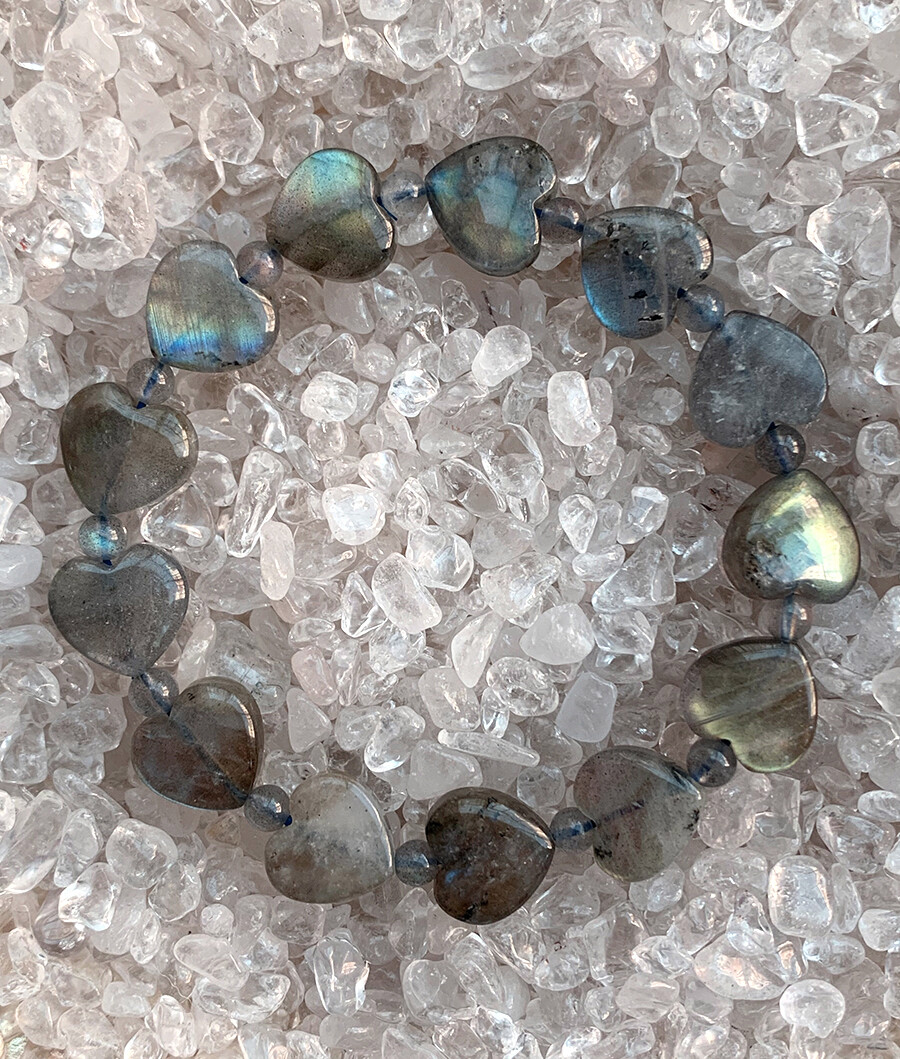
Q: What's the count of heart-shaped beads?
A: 13